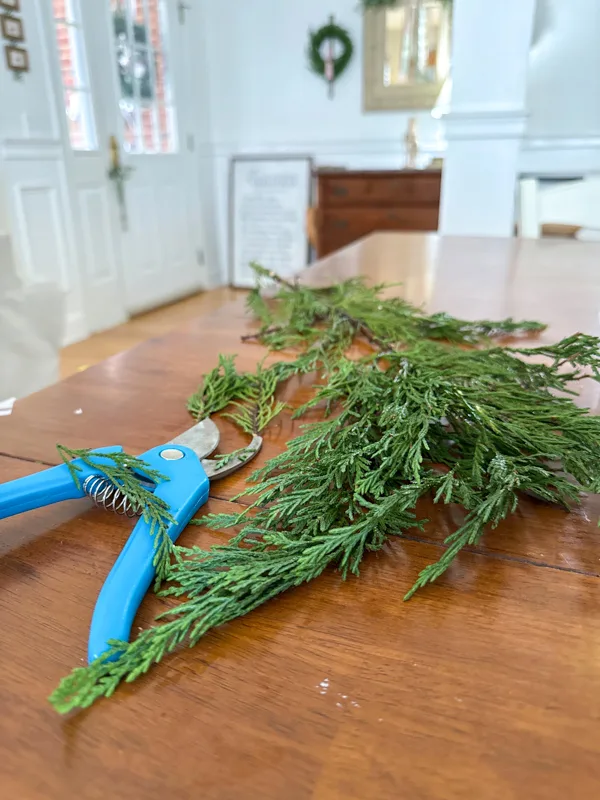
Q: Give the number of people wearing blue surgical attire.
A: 0